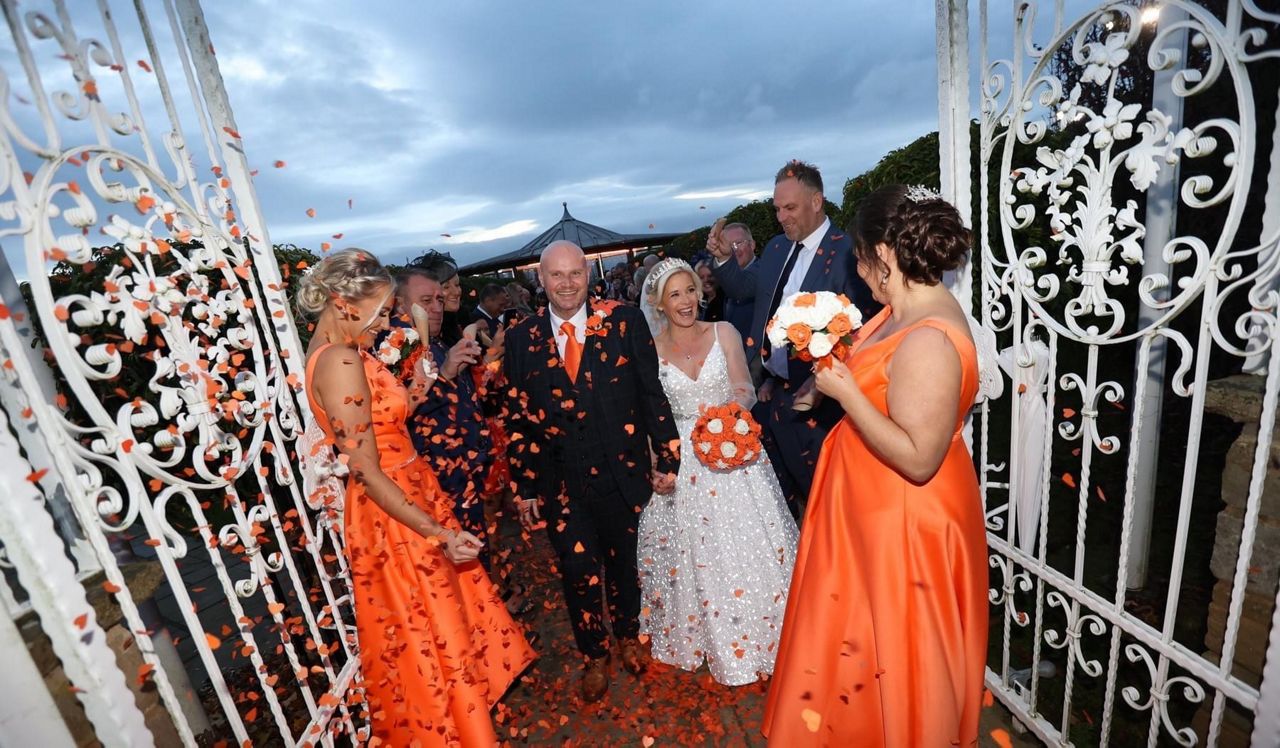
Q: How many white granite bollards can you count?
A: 0